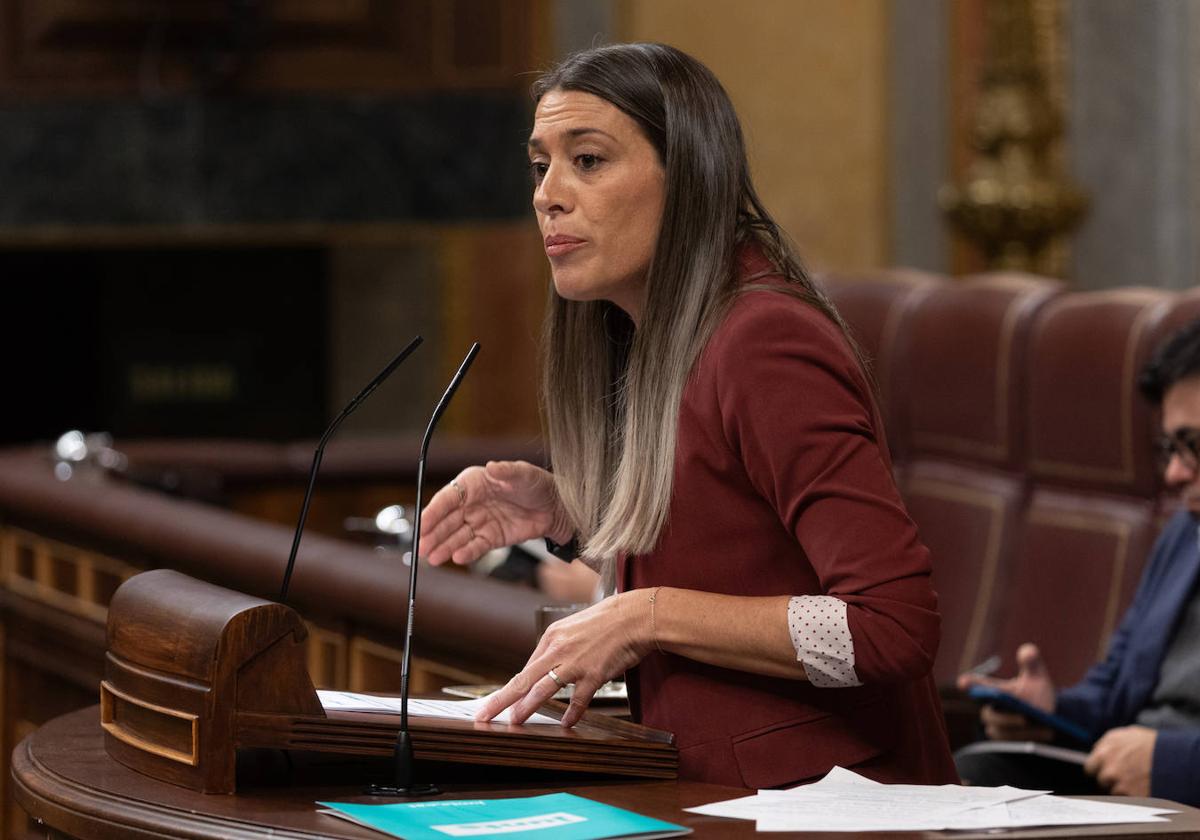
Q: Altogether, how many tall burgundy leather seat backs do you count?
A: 4